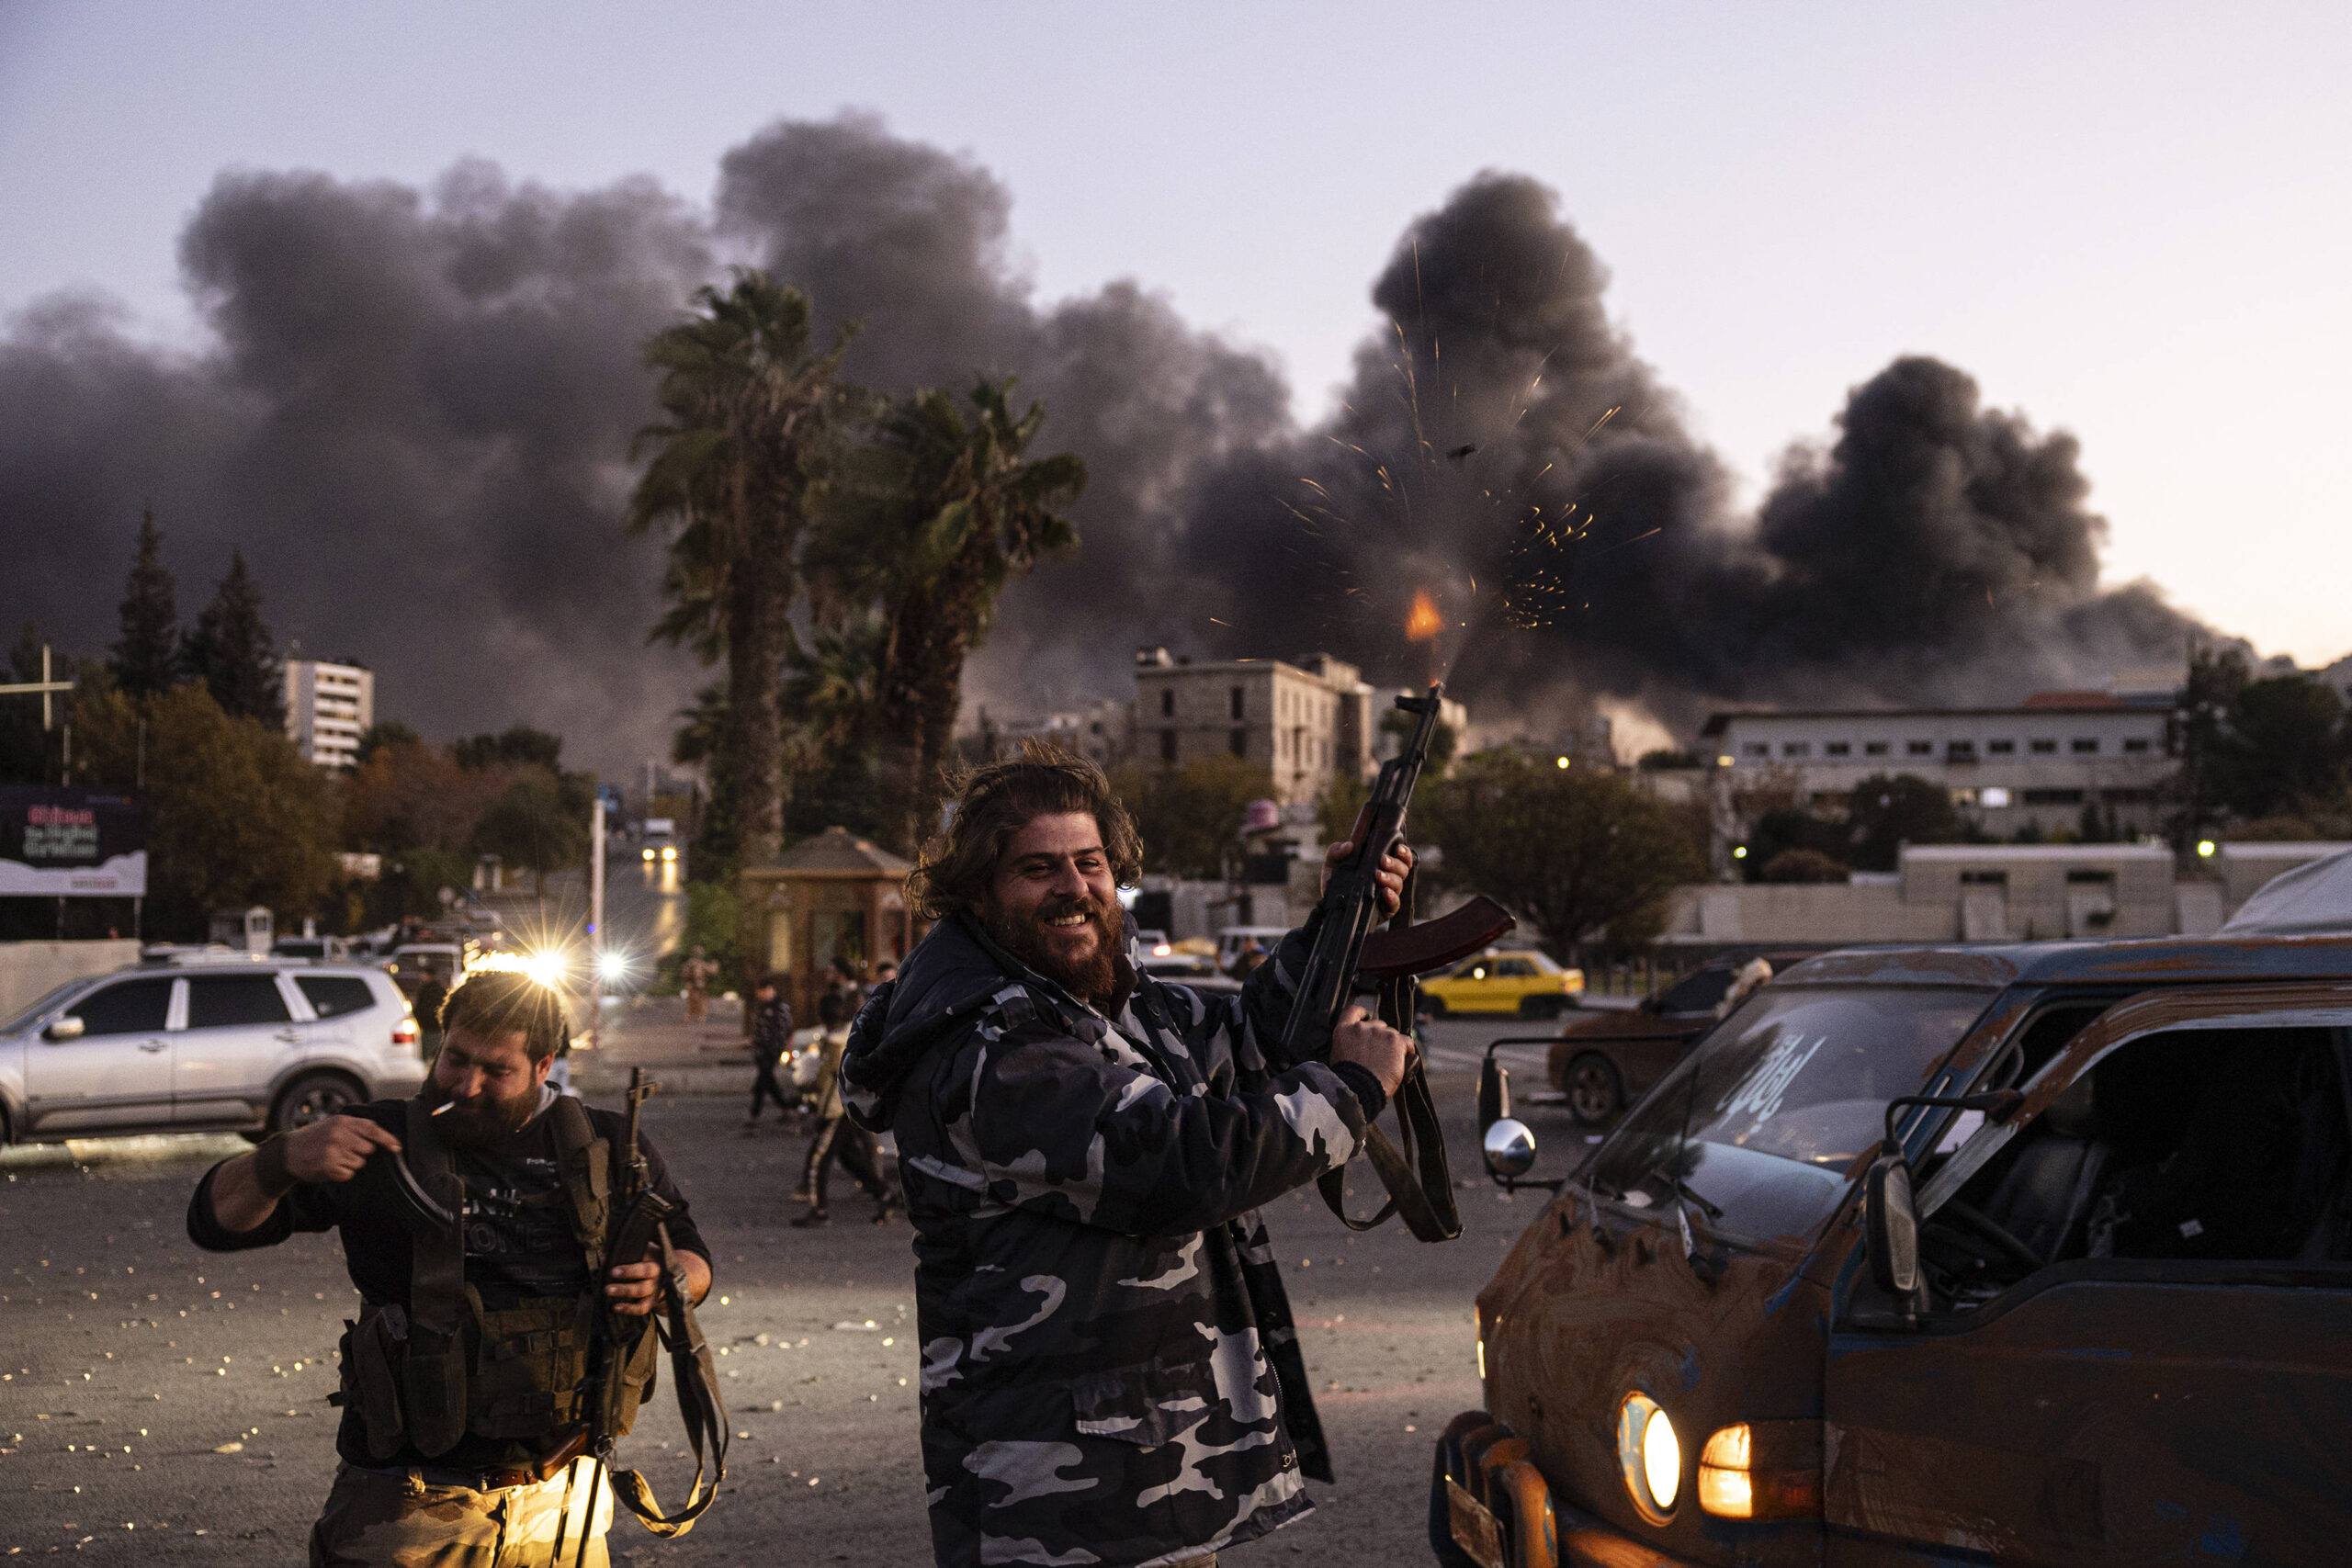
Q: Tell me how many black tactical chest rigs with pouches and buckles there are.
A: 1